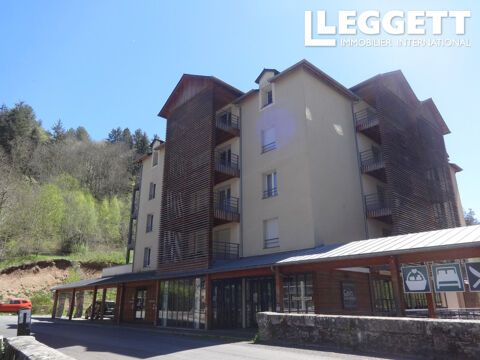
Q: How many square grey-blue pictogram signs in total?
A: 3